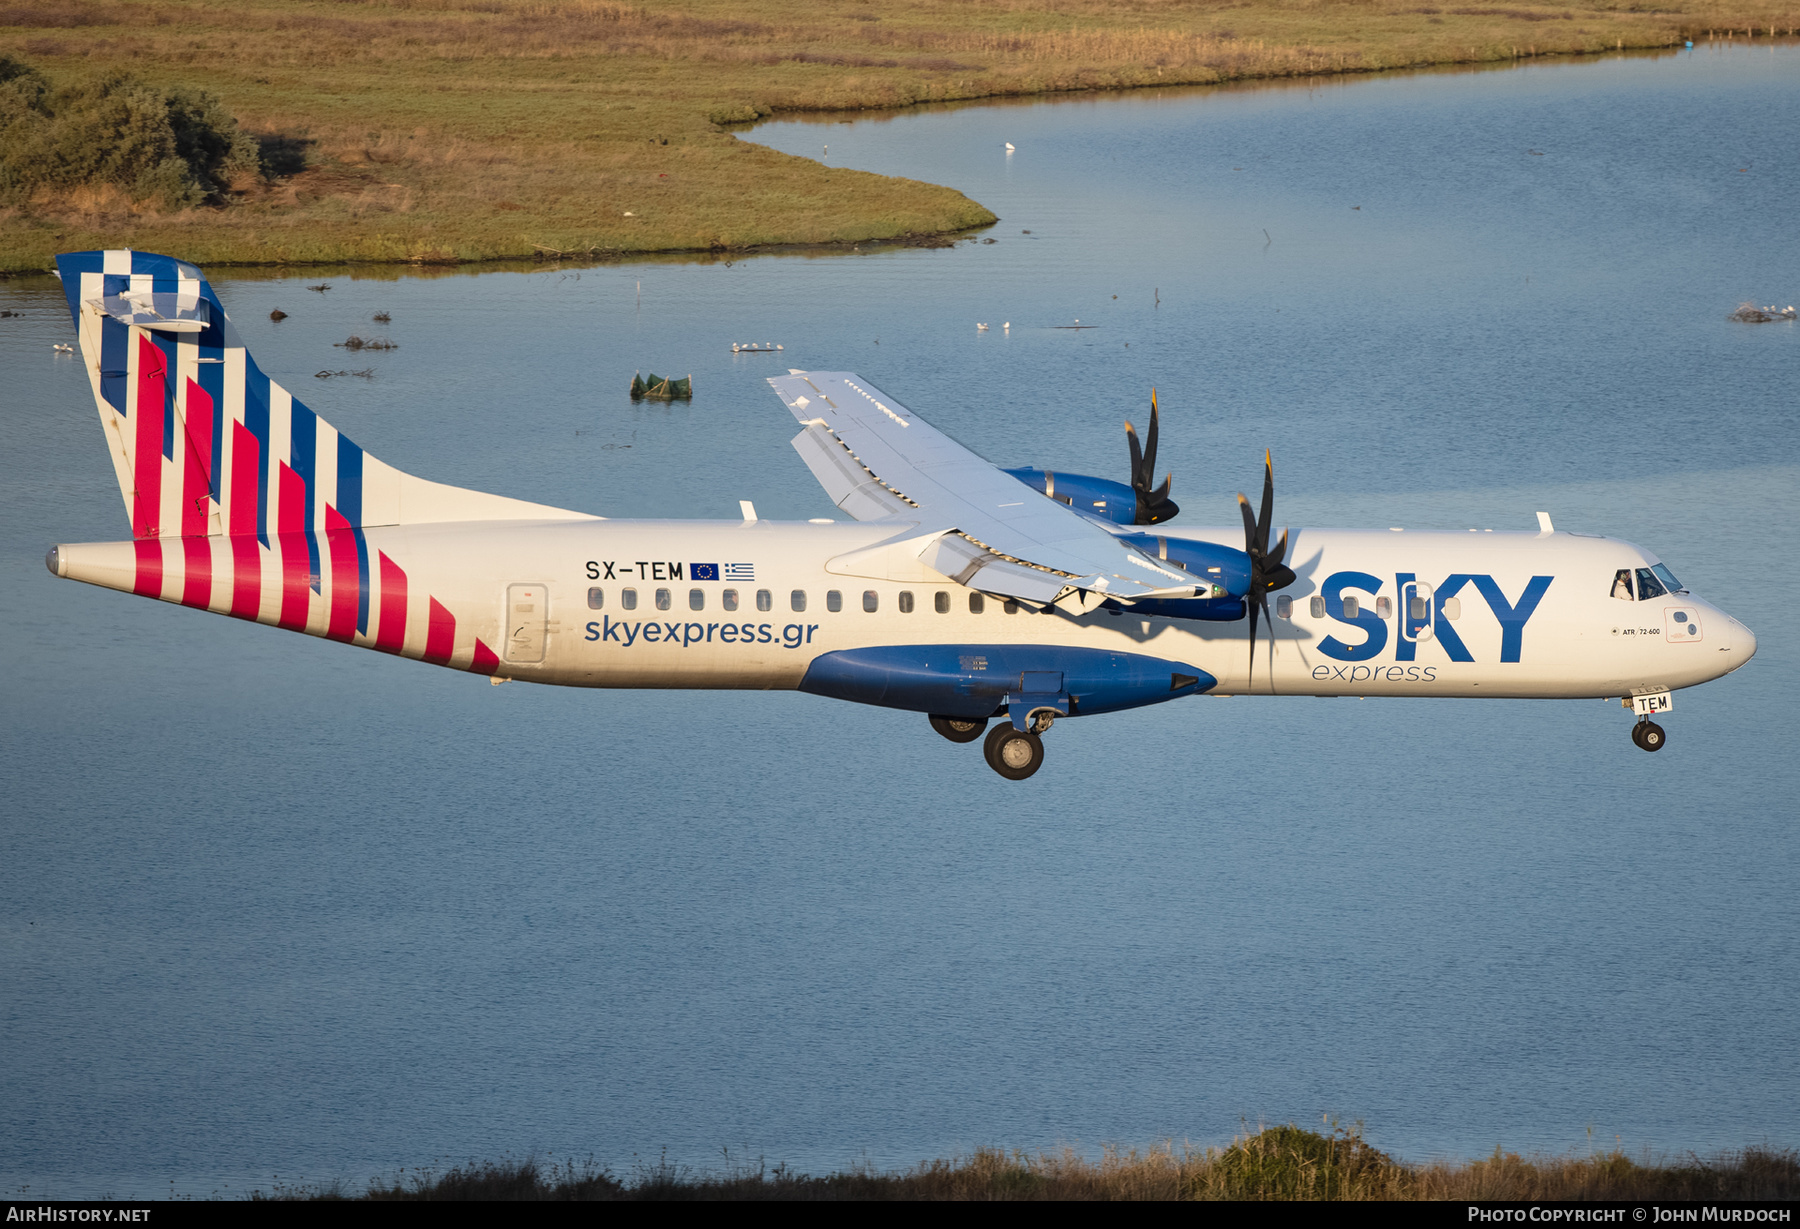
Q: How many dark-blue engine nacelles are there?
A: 2